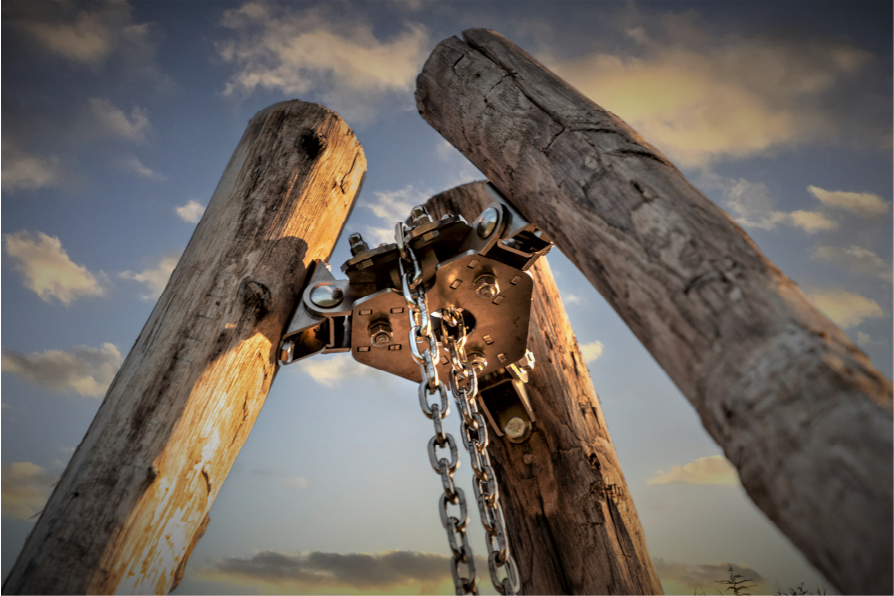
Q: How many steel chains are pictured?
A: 2